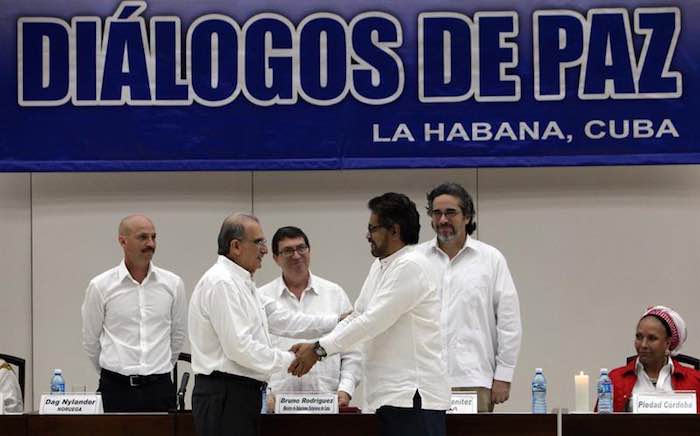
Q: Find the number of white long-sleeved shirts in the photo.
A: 5